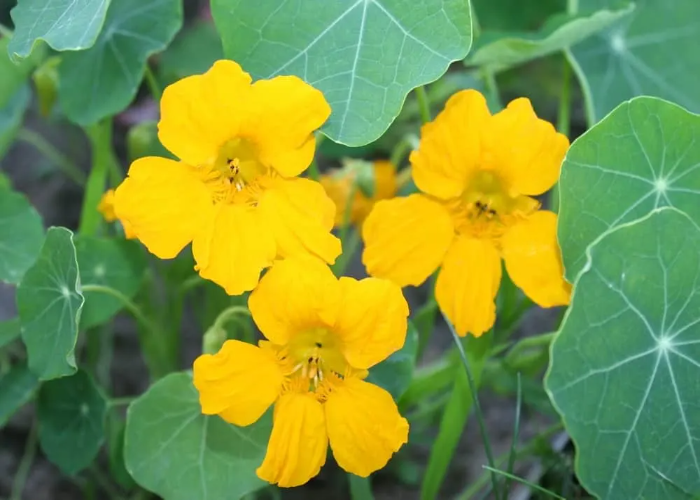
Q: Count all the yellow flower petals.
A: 15